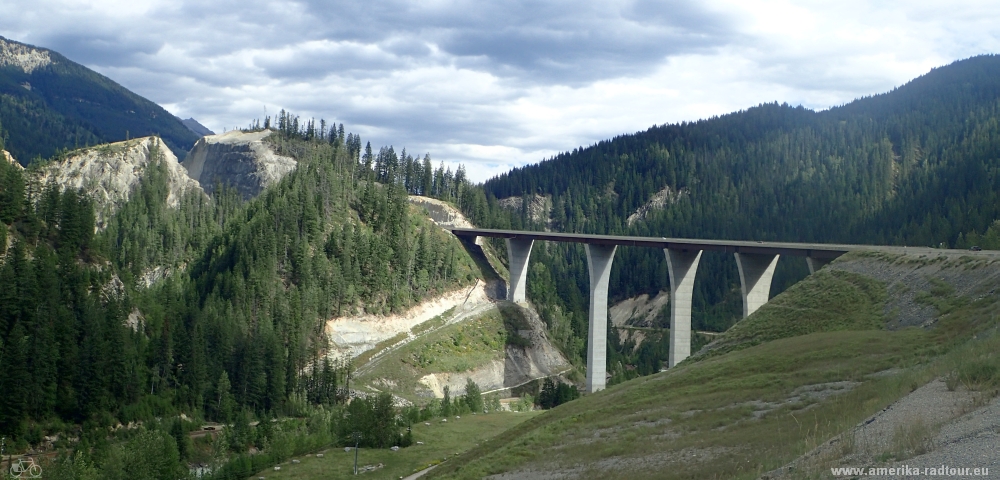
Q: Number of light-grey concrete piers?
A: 5